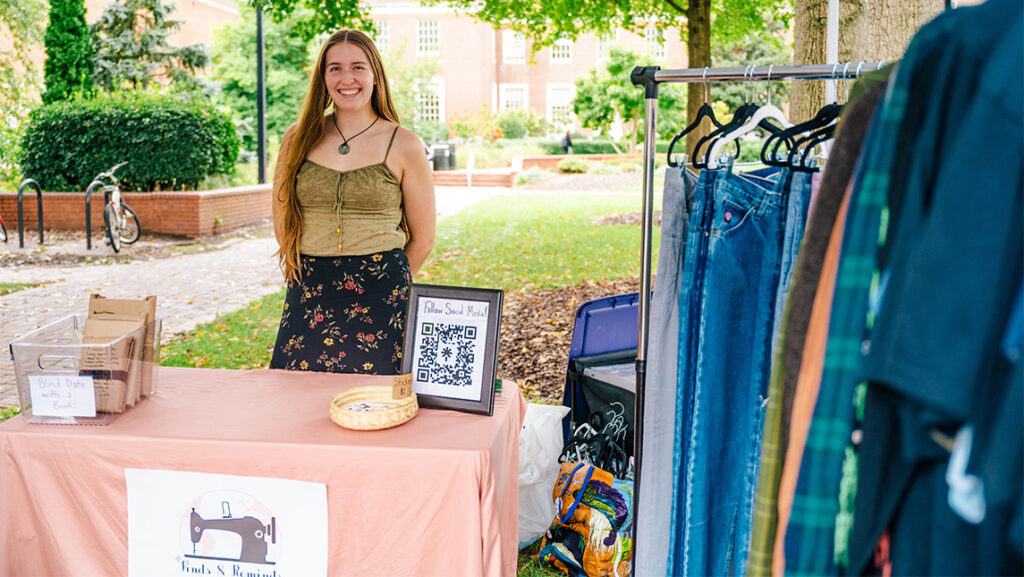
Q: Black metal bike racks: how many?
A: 2